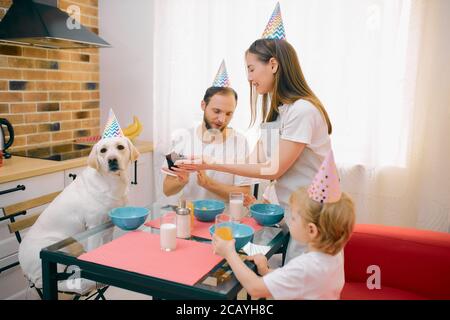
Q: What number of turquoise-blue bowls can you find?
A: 4